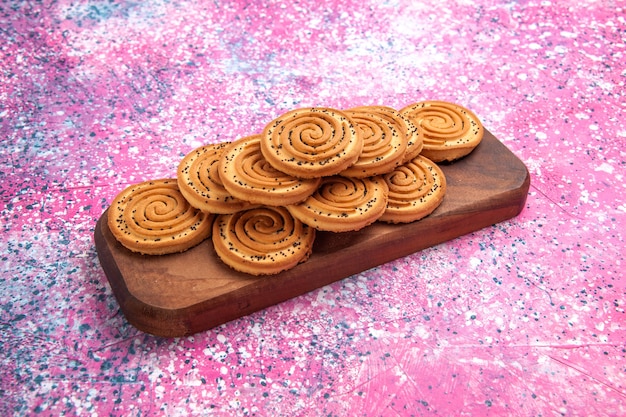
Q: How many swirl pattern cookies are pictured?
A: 10